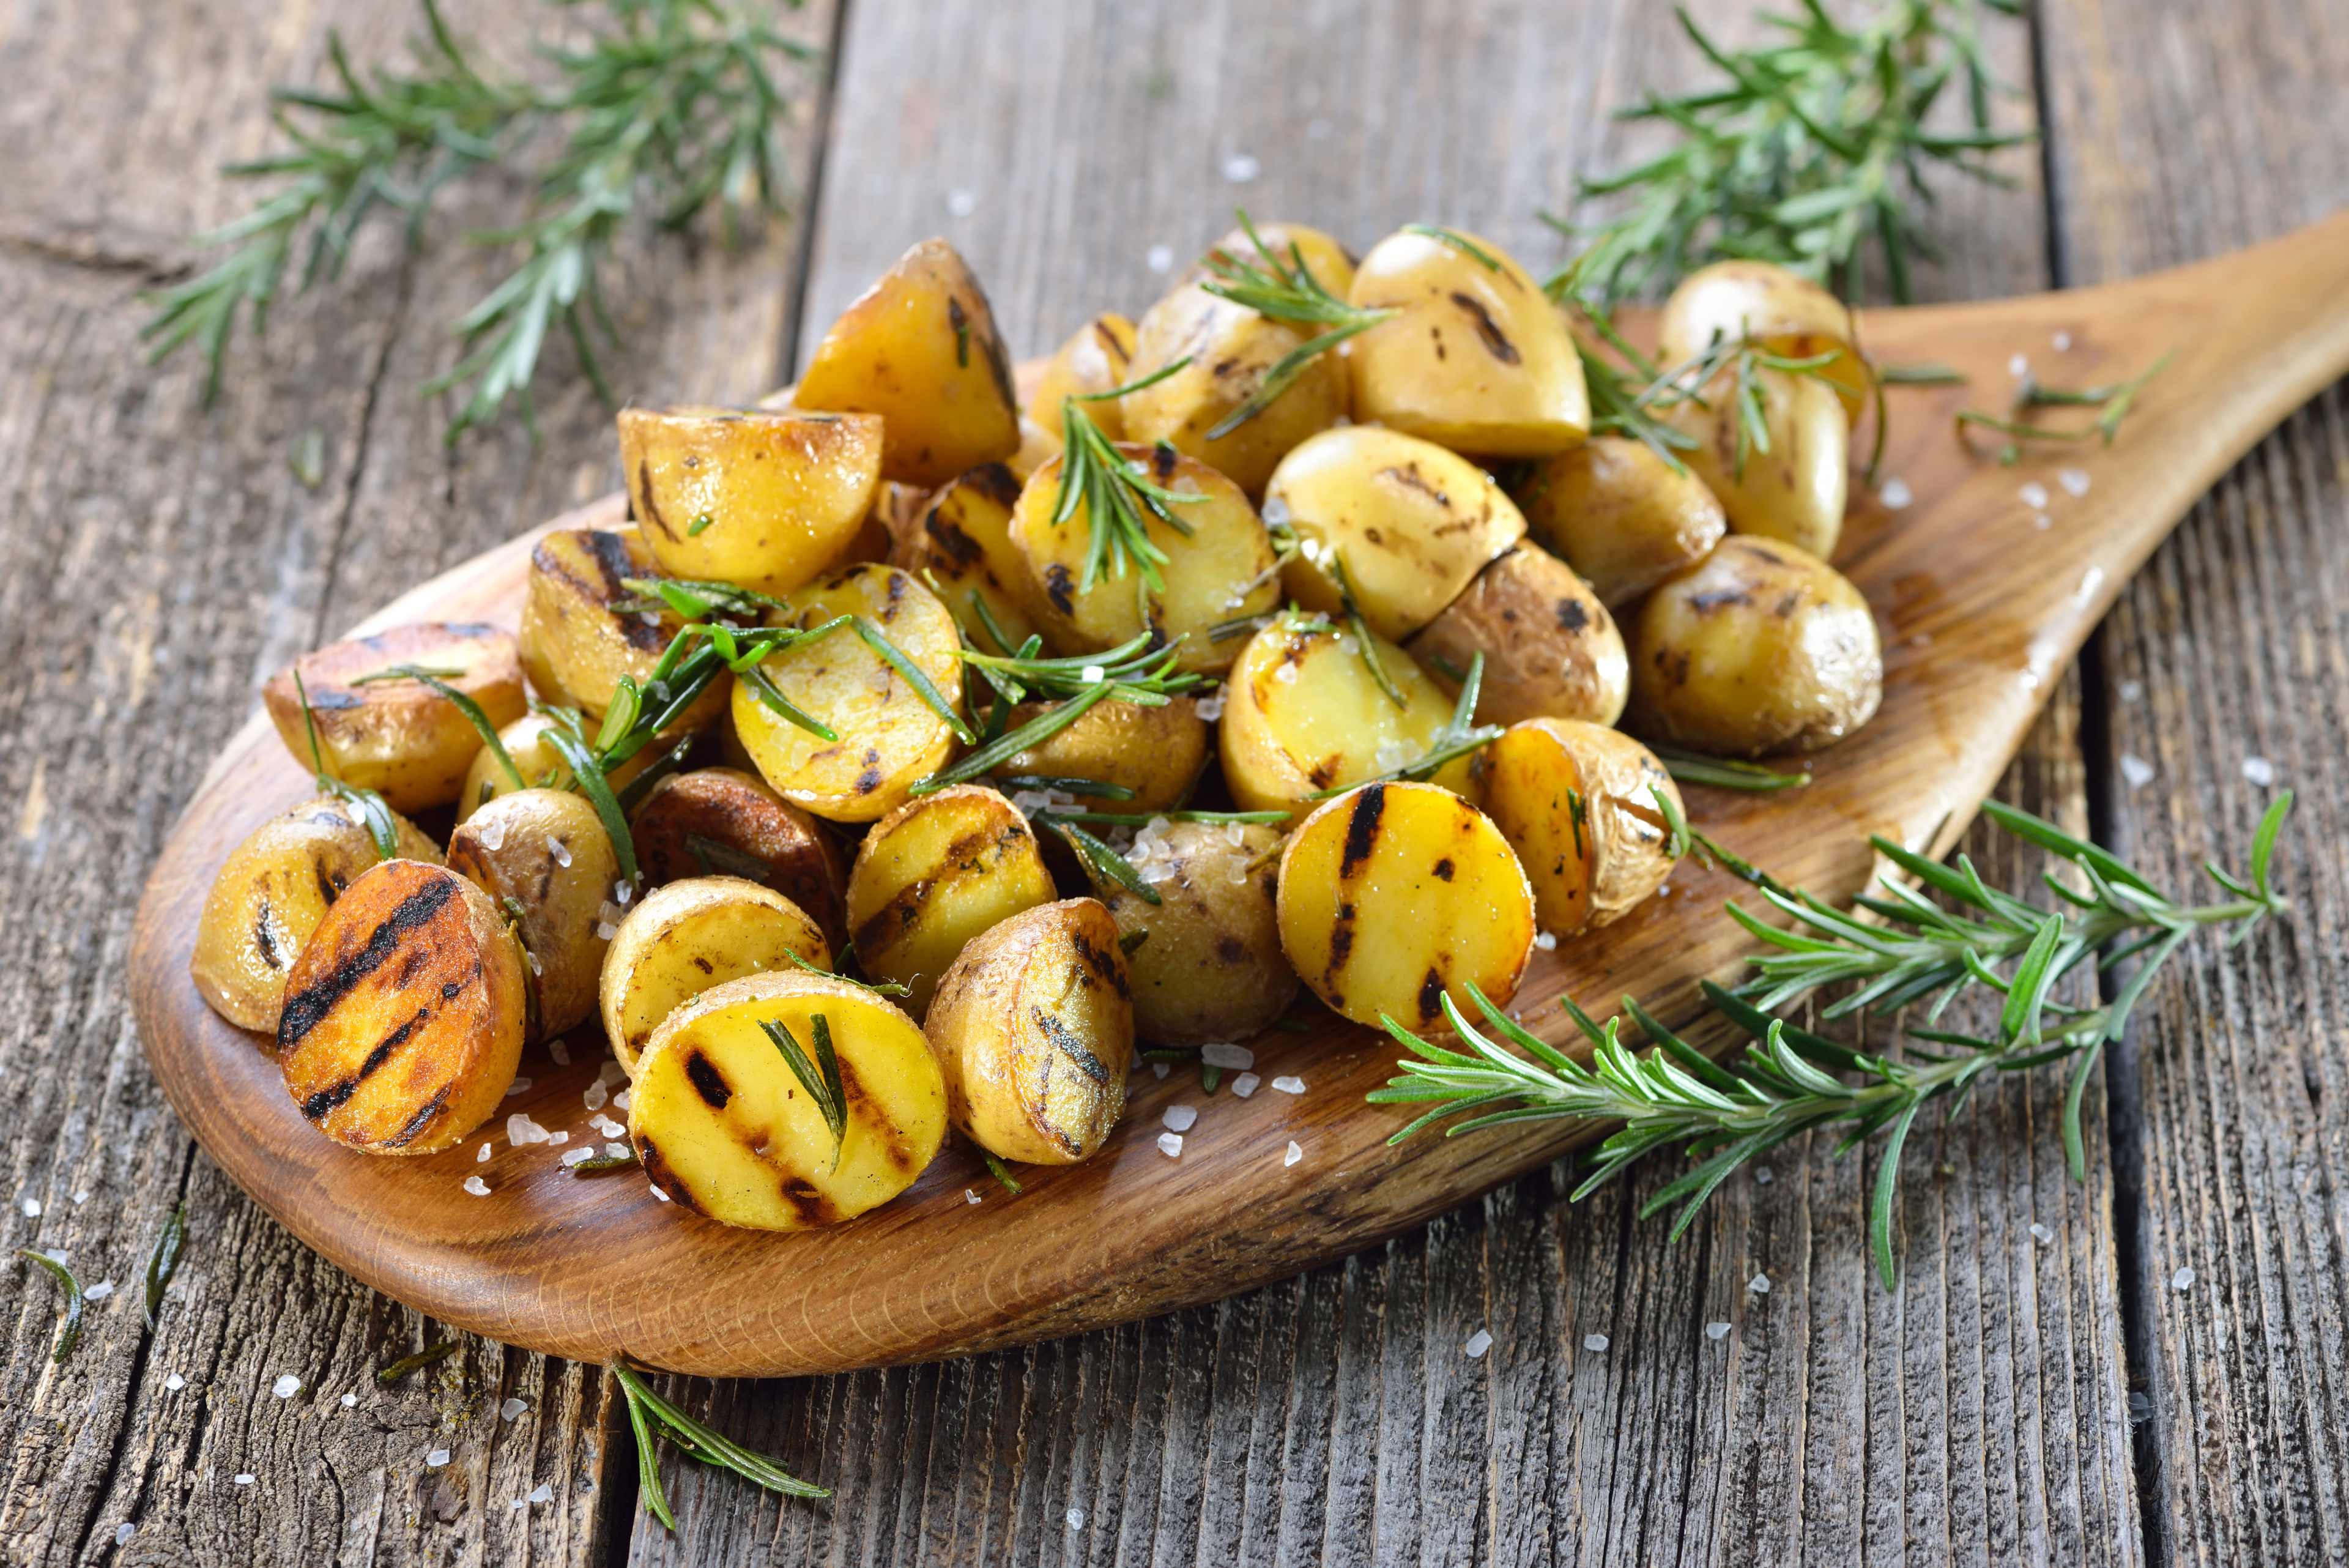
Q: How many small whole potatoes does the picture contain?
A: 0